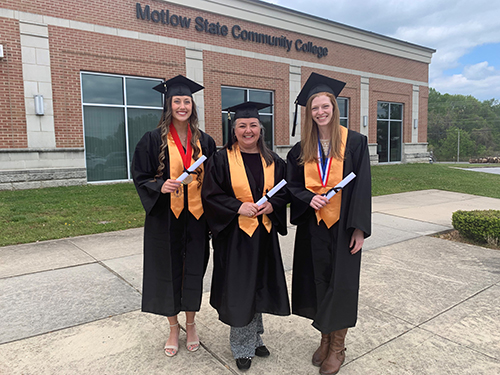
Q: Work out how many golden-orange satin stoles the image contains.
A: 3